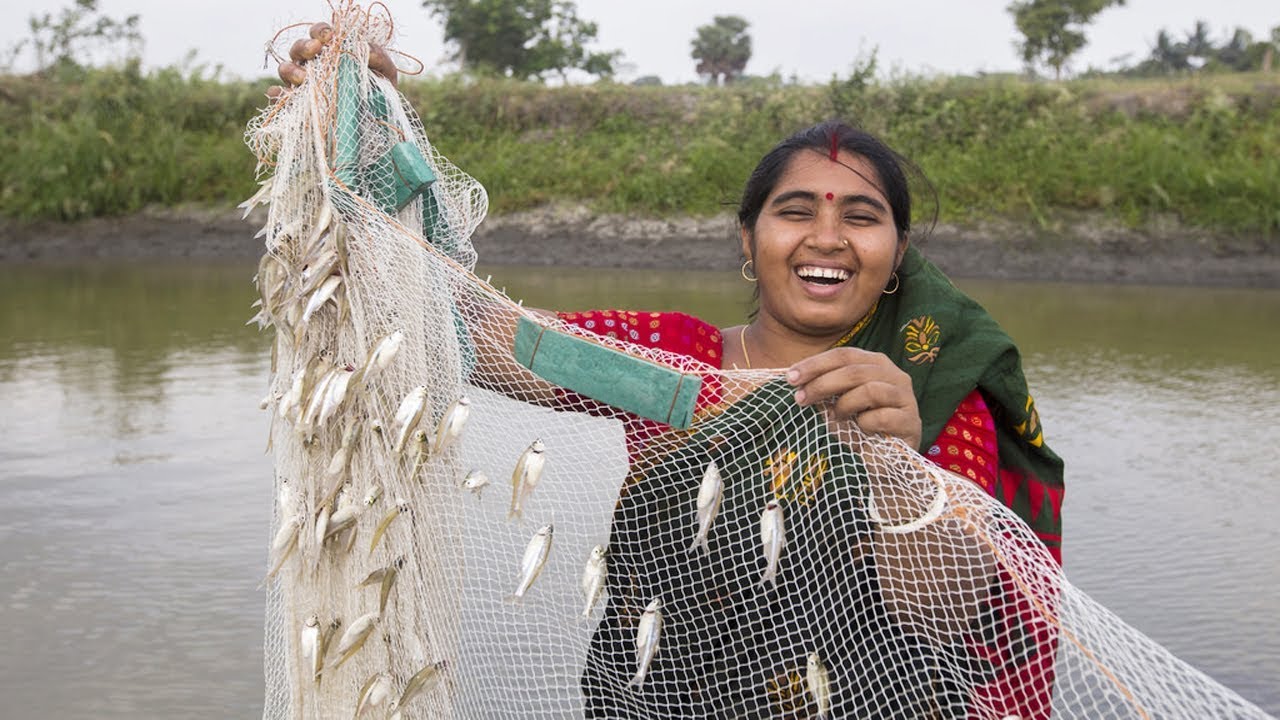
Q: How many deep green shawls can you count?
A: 1